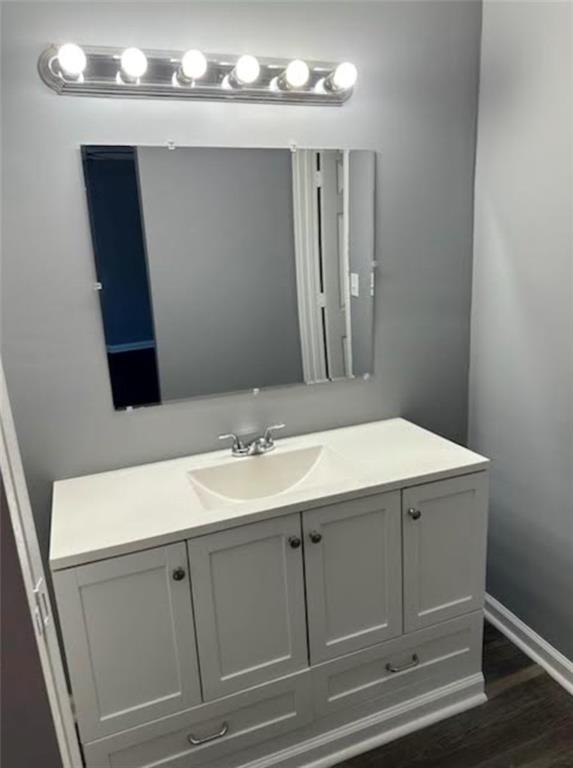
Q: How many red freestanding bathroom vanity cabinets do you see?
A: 0